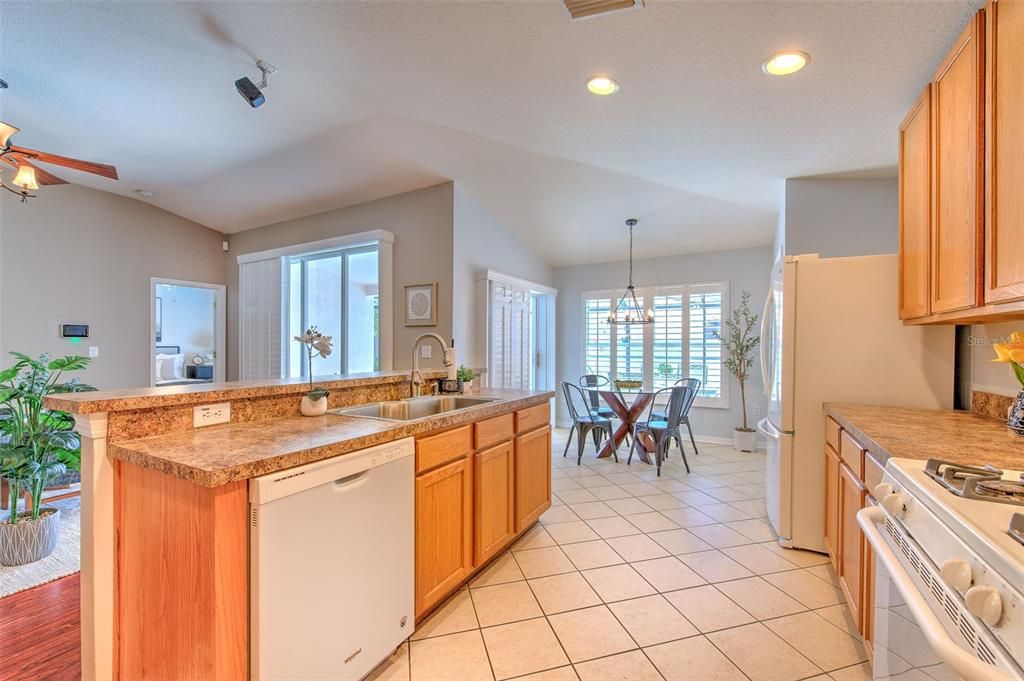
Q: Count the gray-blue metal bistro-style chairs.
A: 4